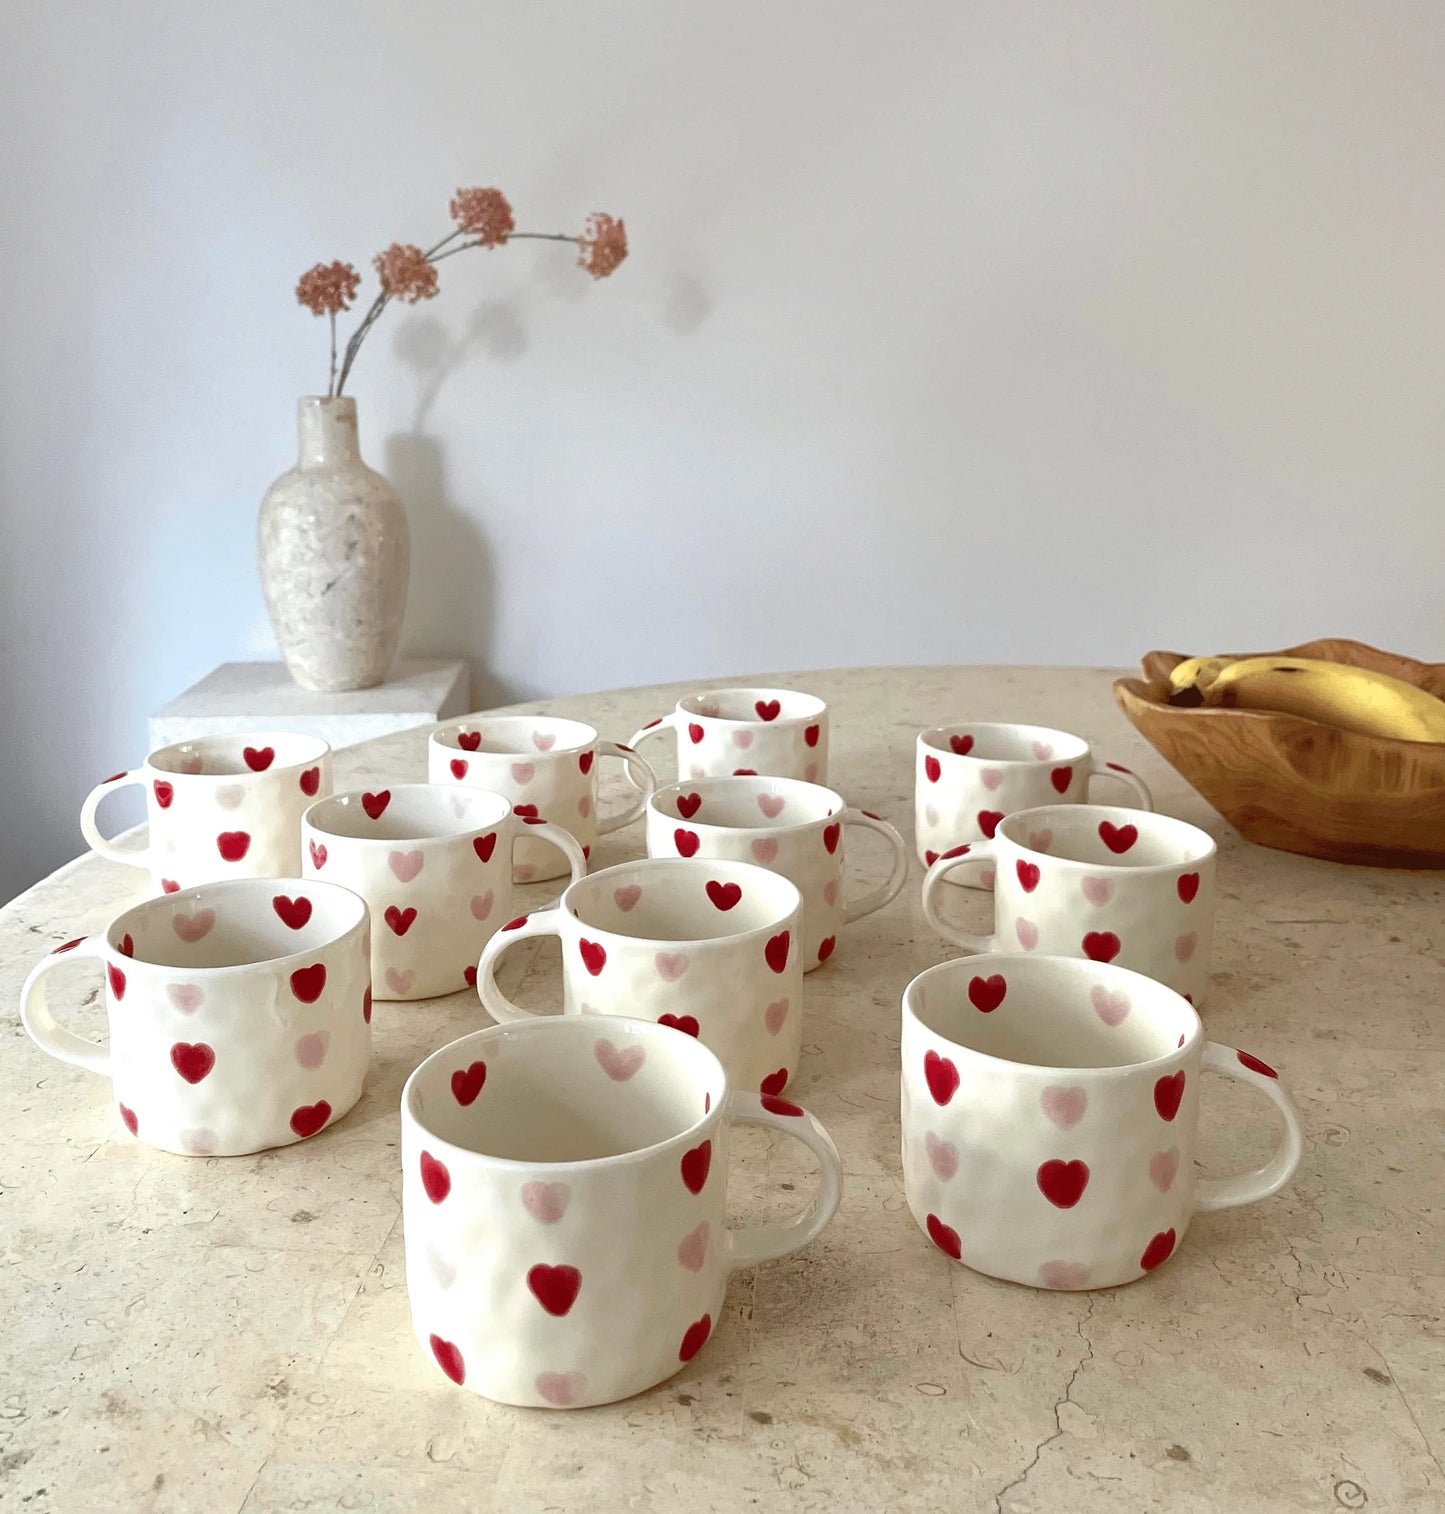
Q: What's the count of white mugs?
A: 11